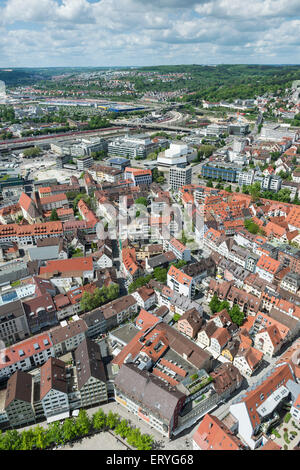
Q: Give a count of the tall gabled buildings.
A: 3